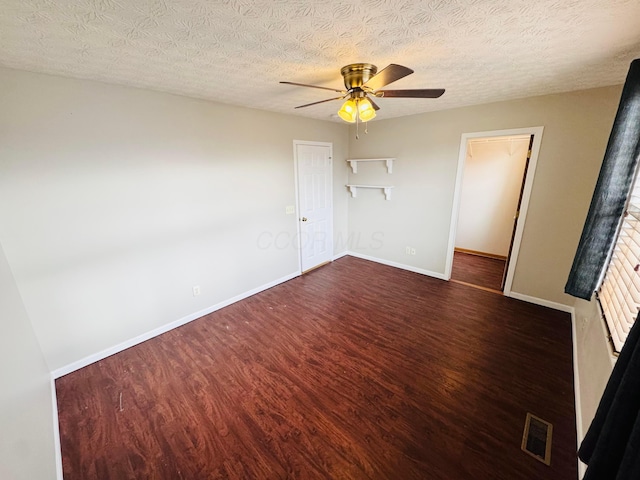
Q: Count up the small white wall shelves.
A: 2